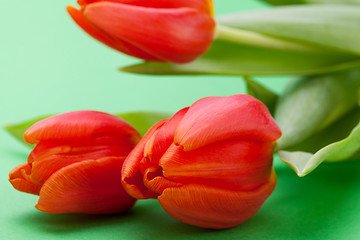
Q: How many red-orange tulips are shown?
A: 3